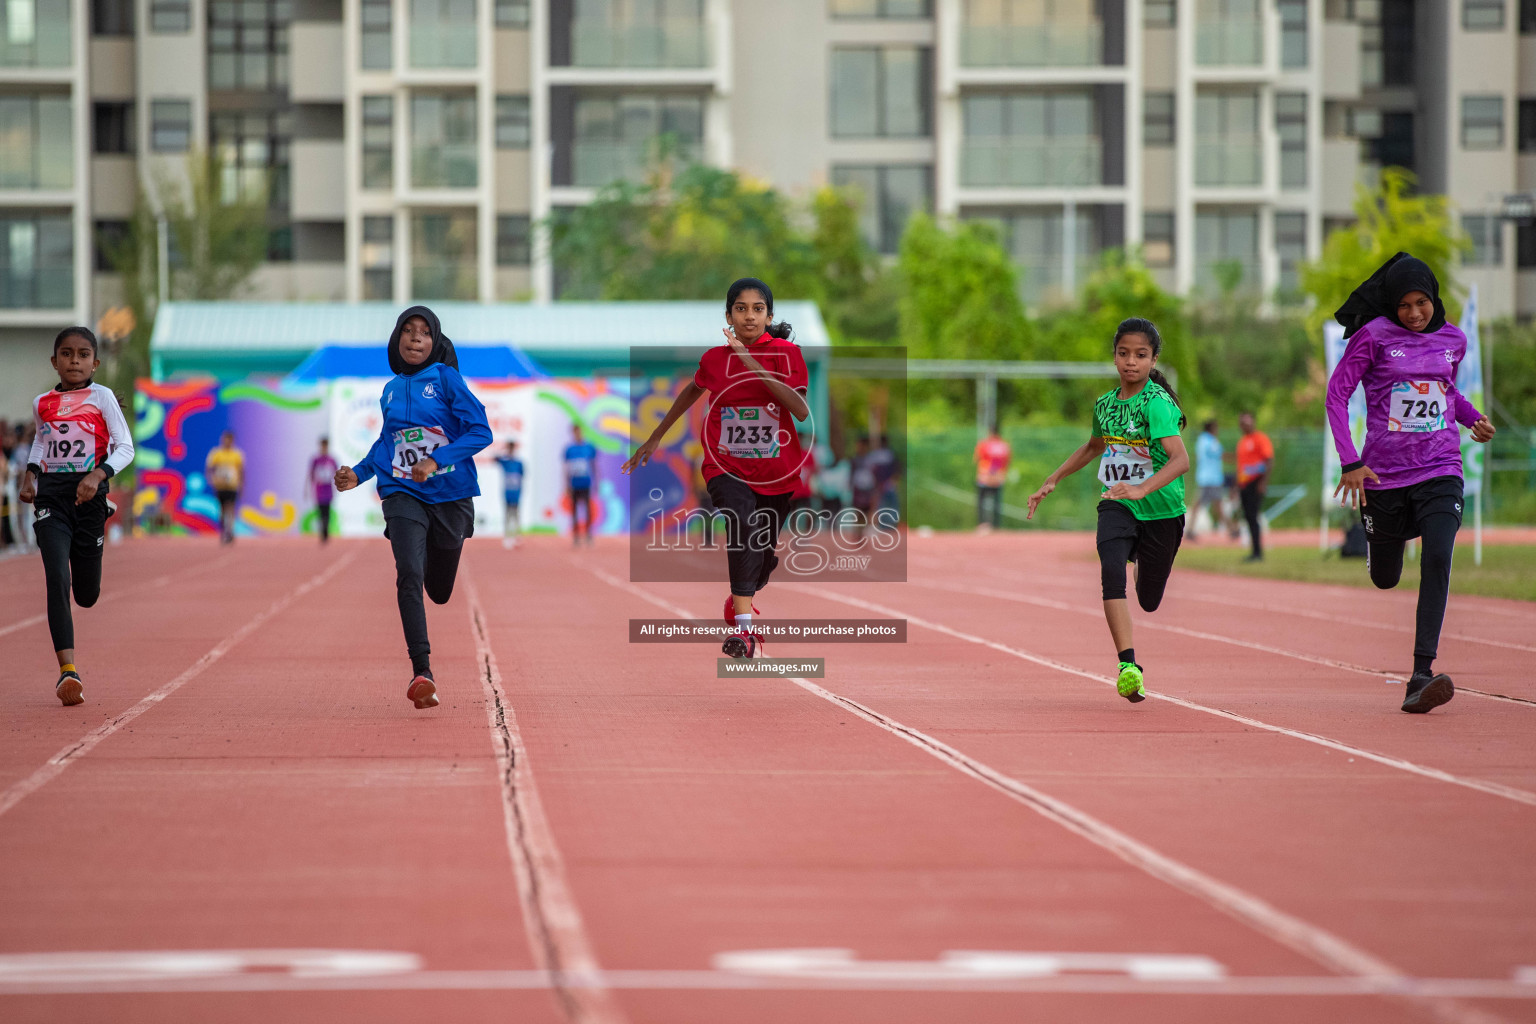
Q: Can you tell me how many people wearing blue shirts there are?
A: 4